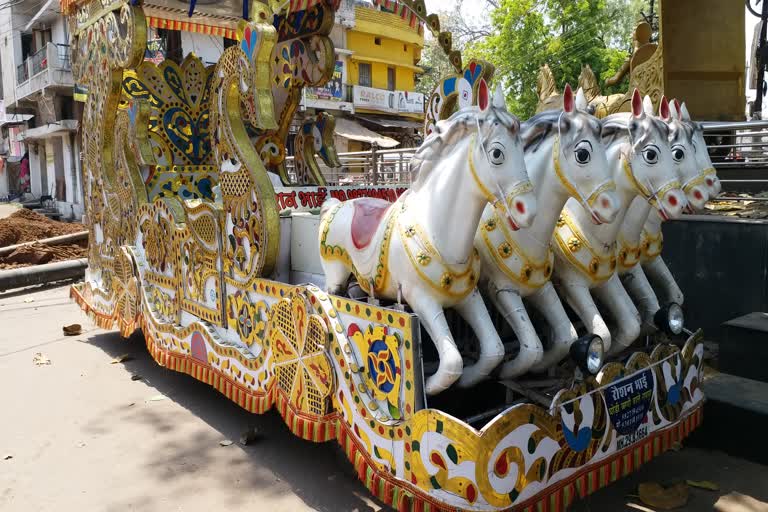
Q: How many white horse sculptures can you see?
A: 5